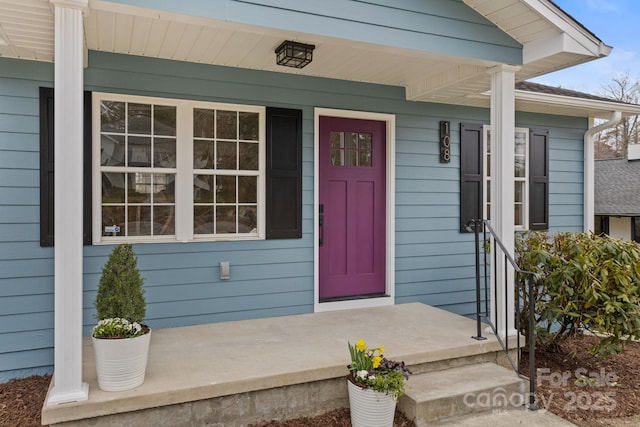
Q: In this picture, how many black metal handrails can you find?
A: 1